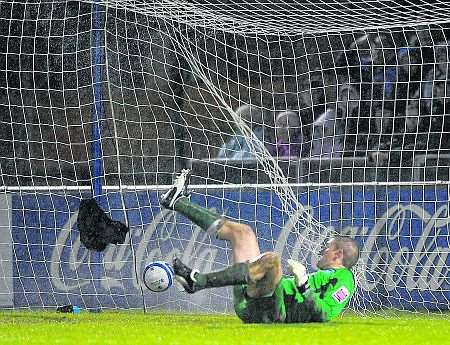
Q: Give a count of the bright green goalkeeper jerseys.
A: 1